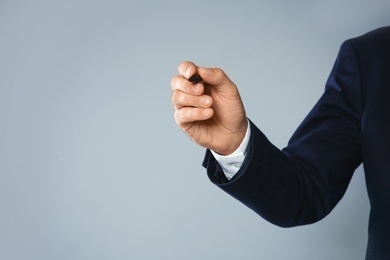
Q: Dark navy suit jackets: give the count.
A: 1